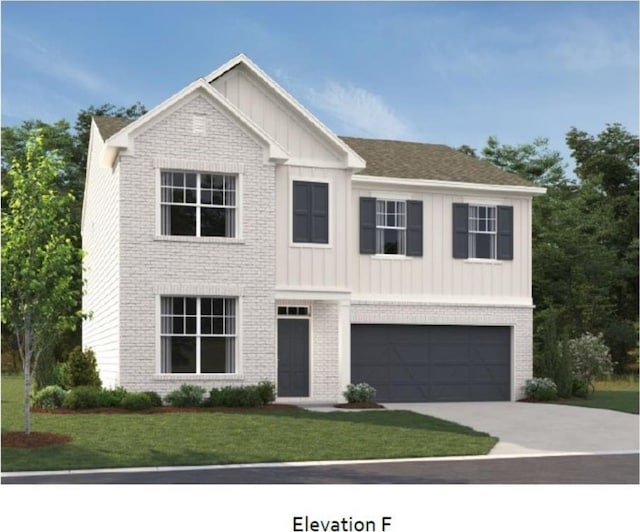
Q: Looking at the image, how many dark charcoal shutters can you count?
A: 6